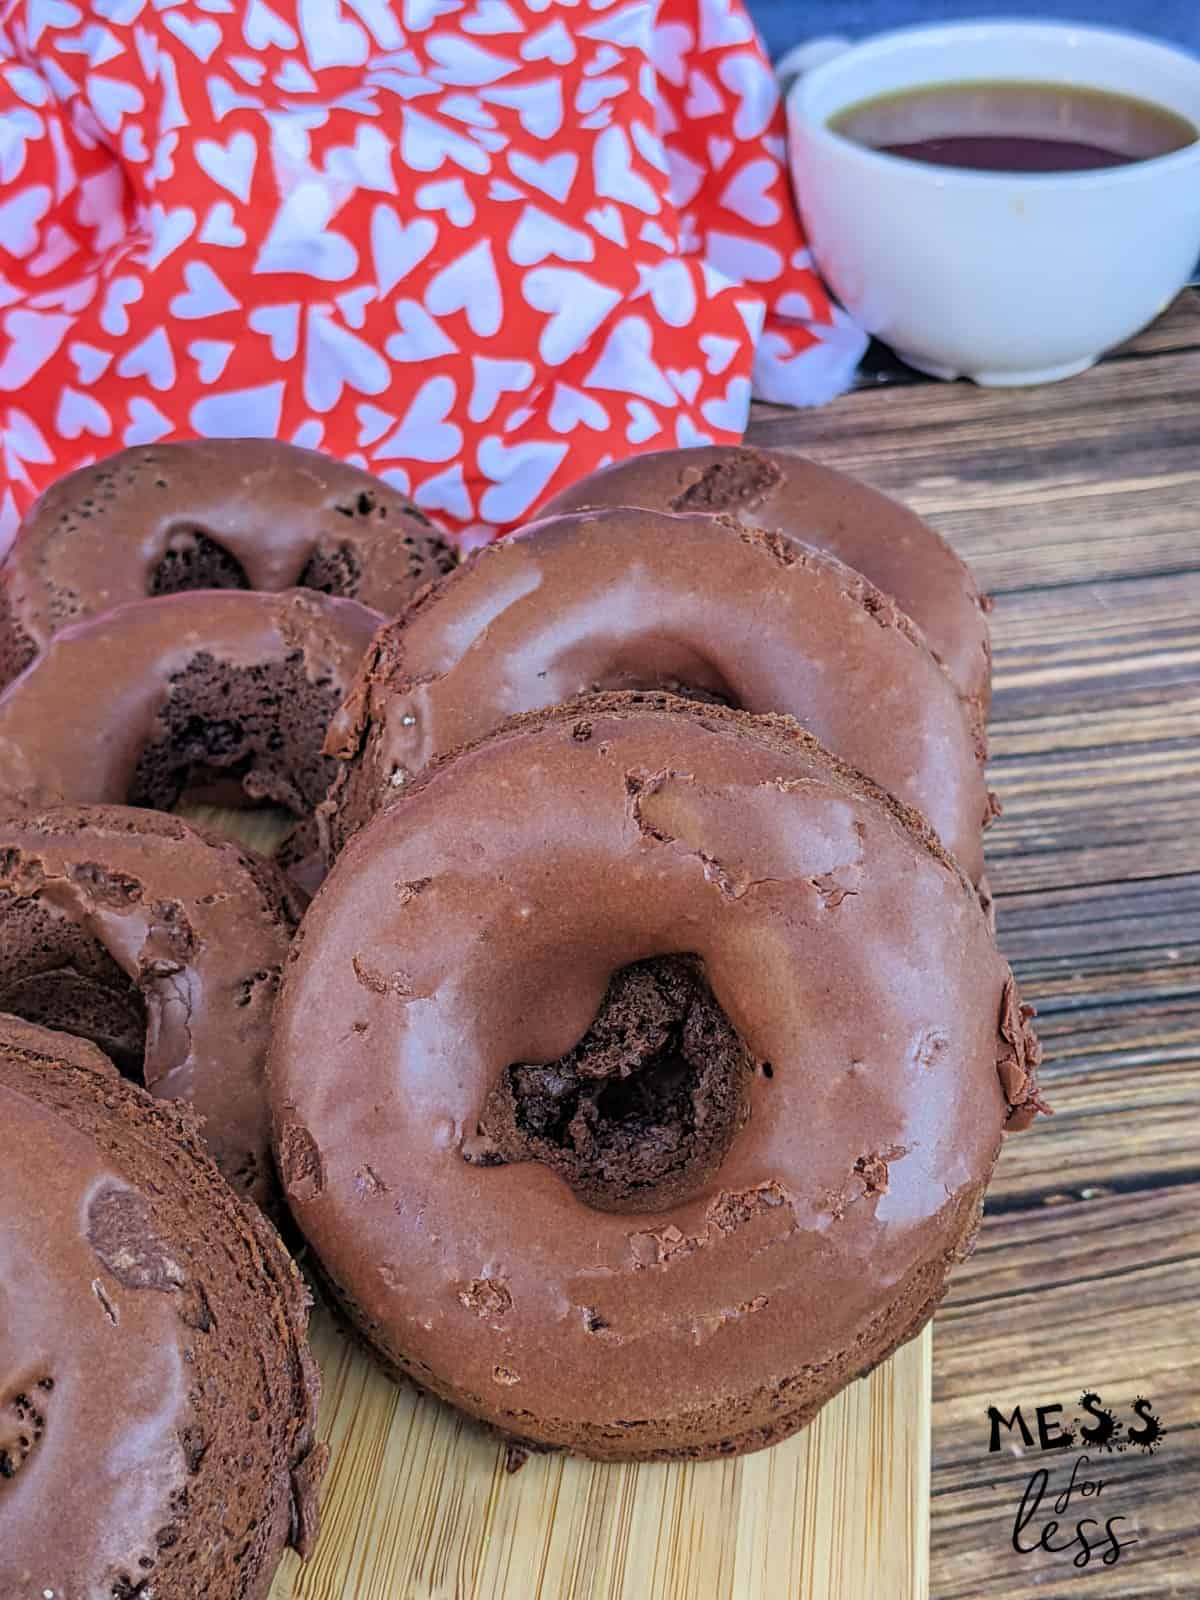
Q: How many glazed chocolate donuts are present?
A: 7